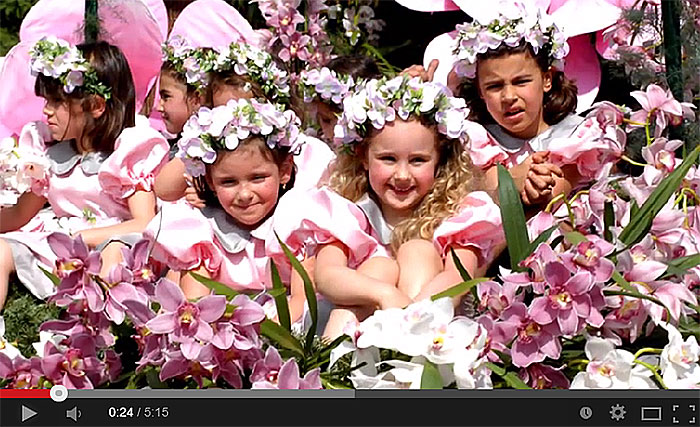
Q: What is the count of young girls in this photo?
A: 7